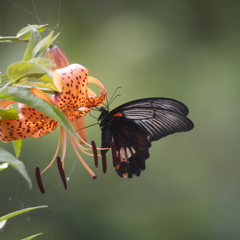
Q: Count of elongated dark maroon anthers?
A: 5